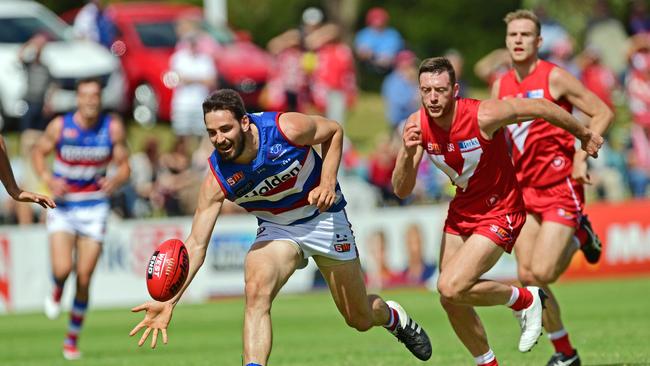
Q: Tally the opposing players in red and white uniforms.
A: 2